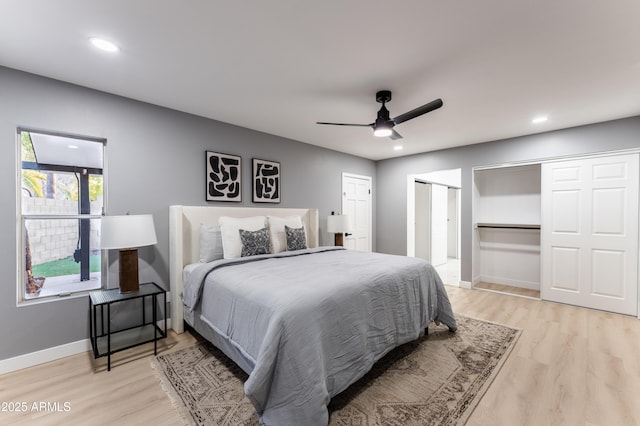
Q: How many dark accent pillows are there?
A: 2